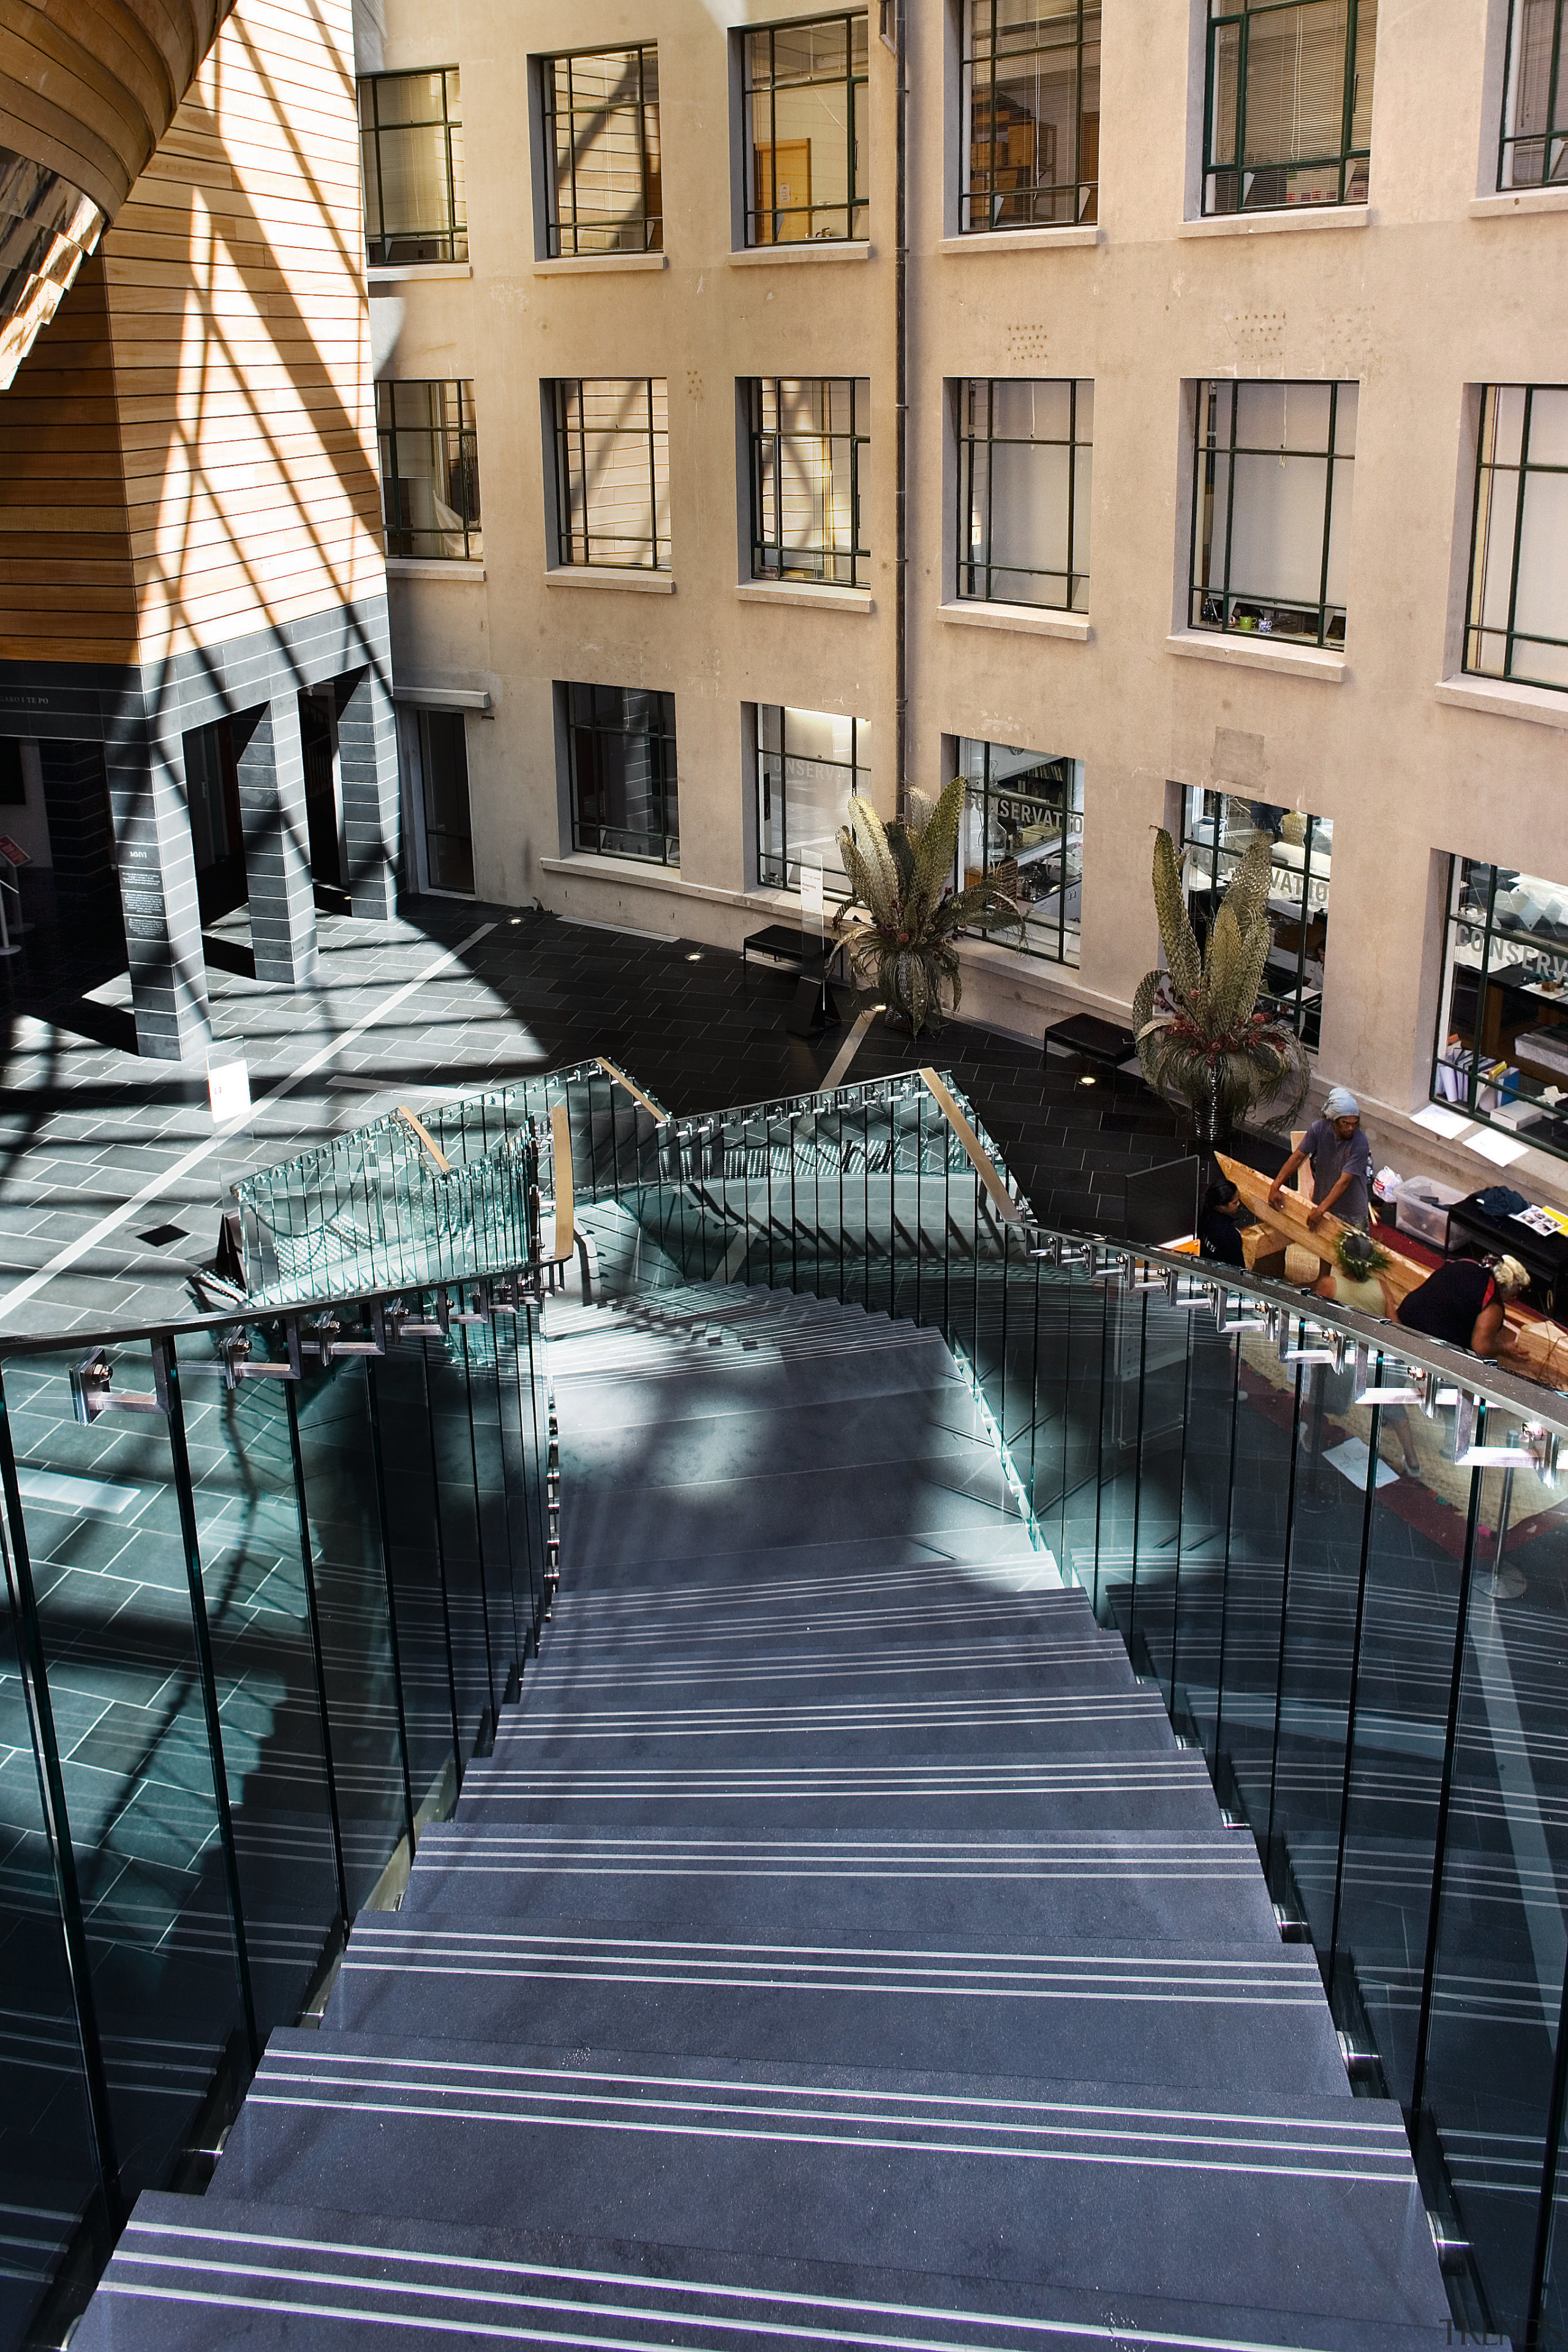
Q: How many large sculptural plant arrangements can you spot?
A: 2